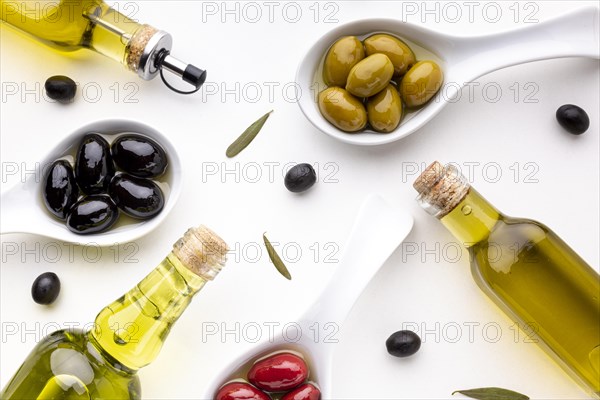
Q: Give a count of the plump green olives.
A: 6